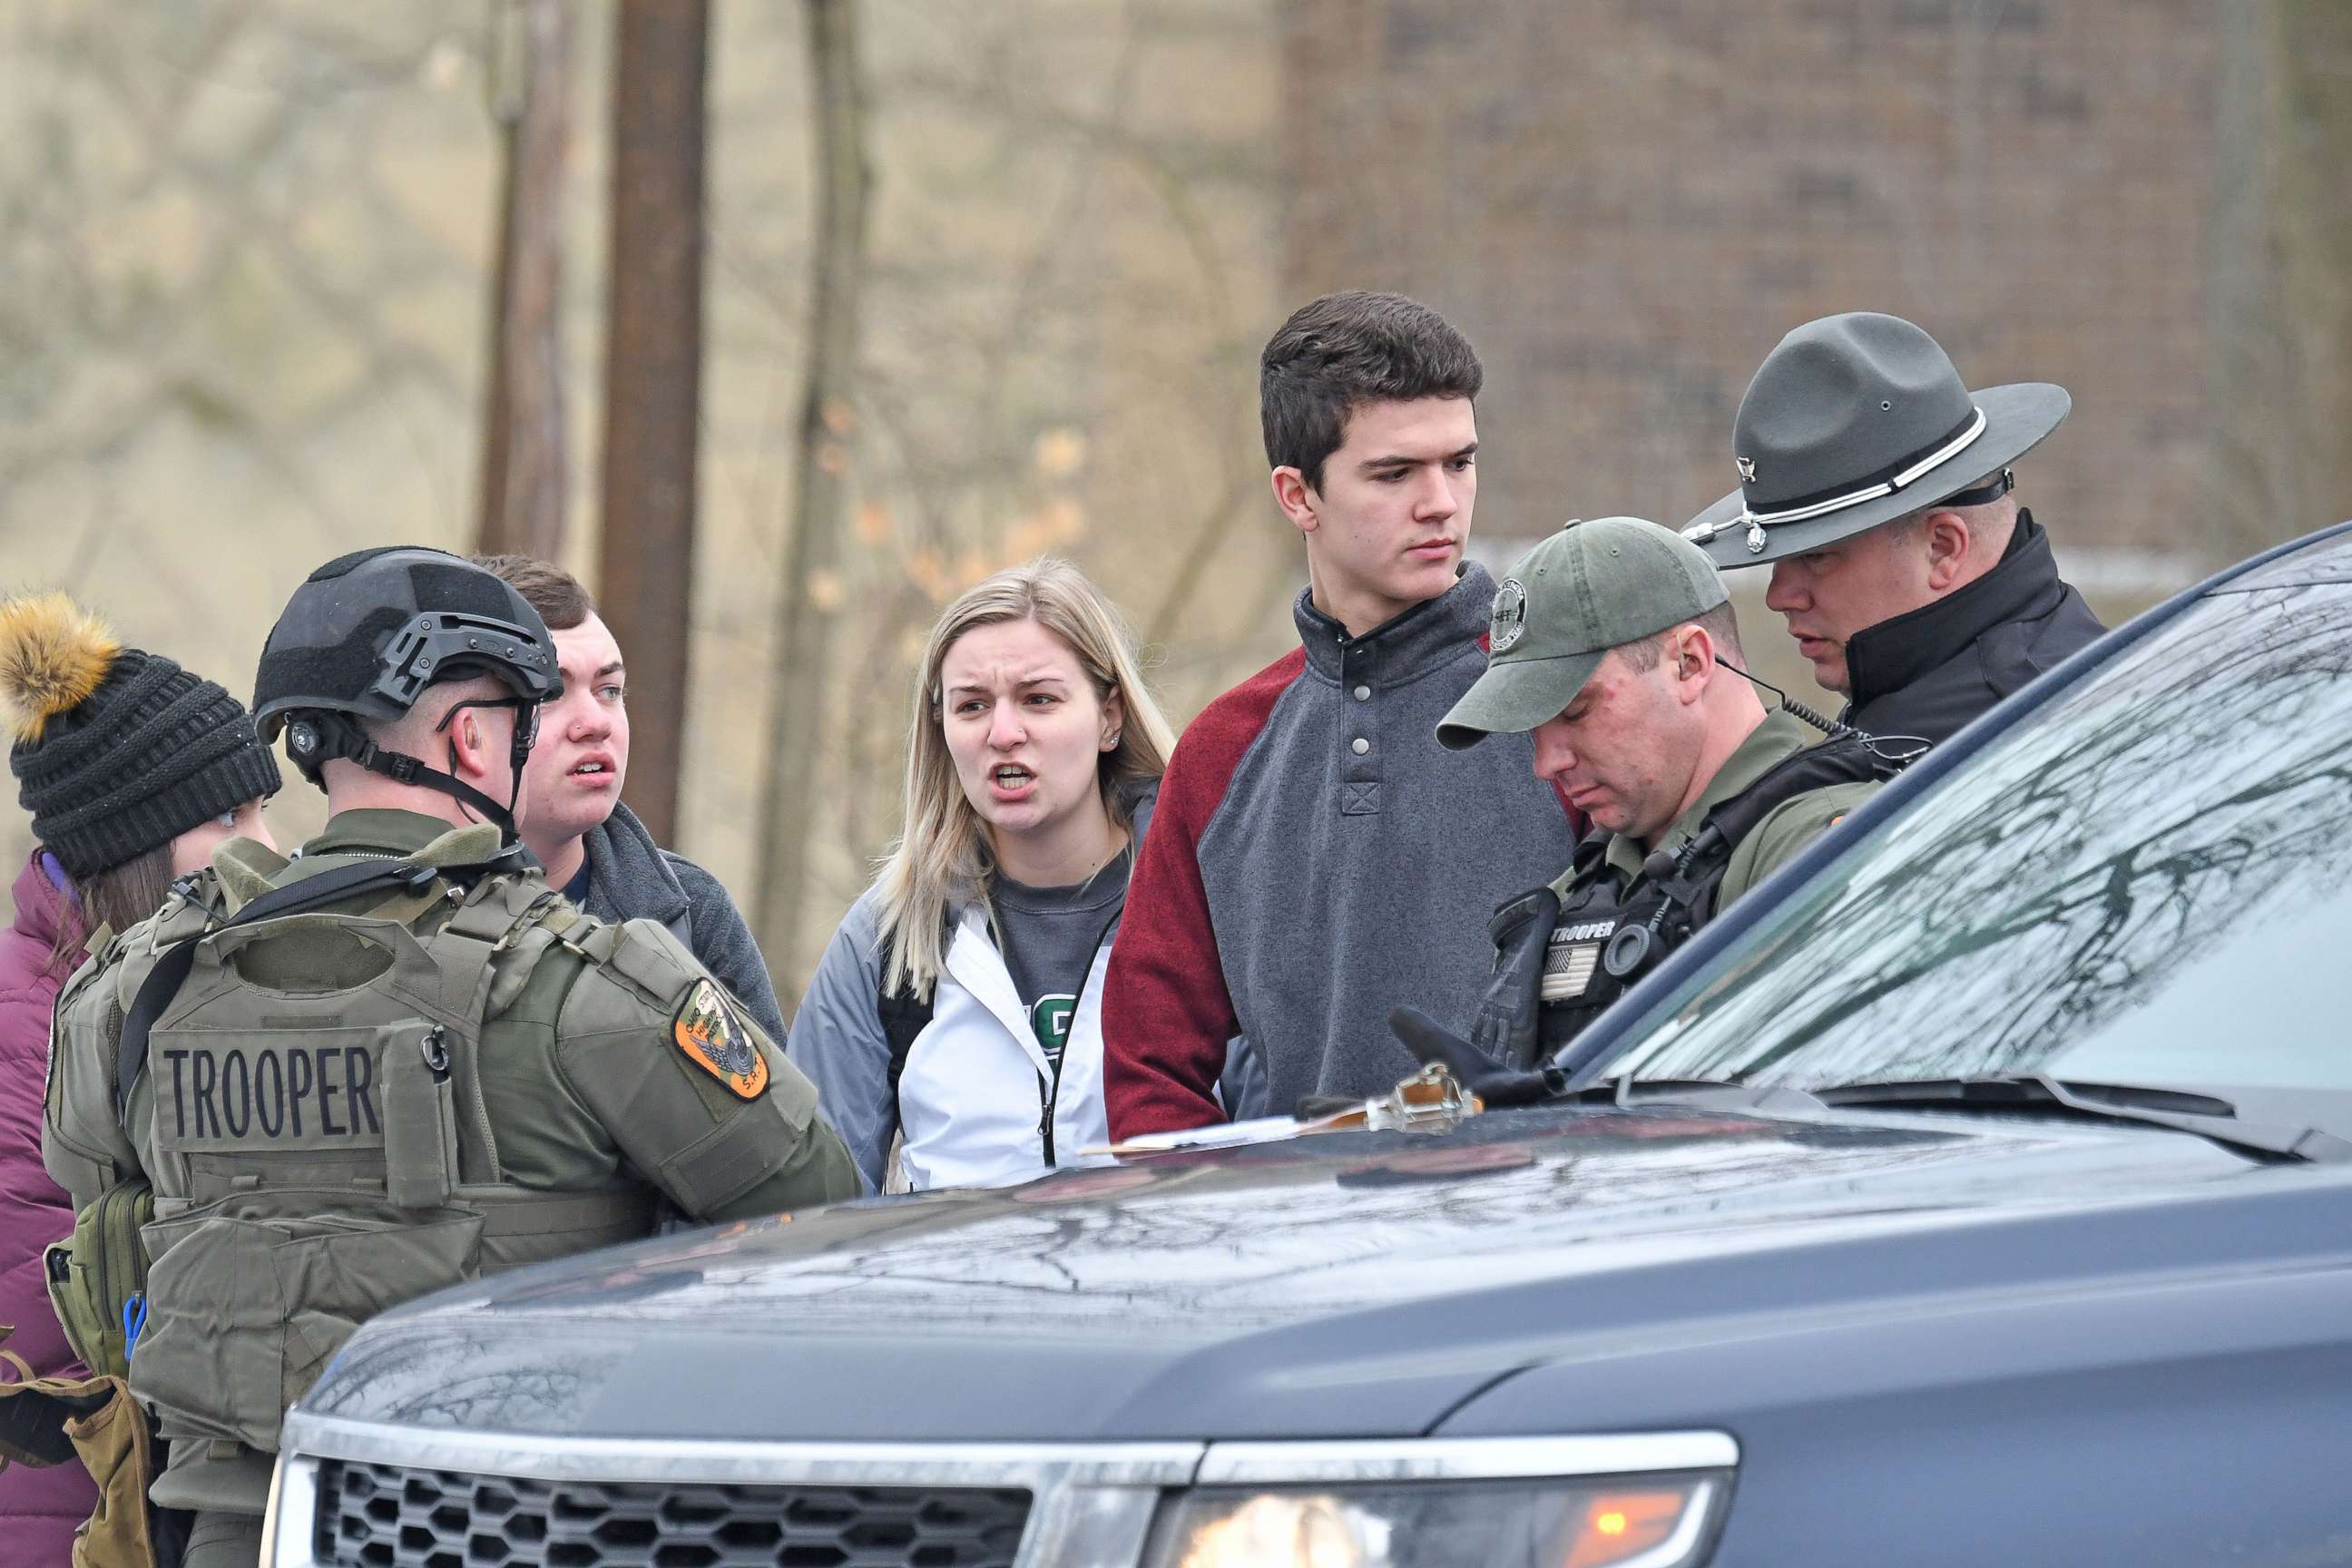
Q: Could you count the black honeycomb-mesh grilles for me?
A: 1